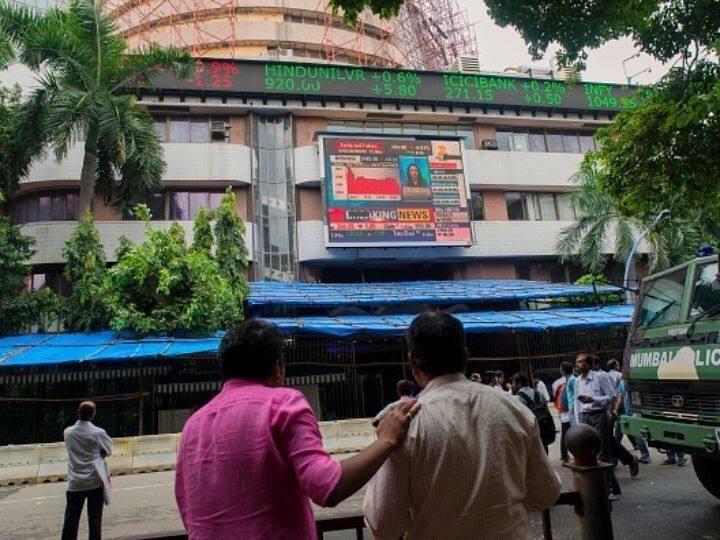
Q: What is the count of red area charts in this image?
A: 1